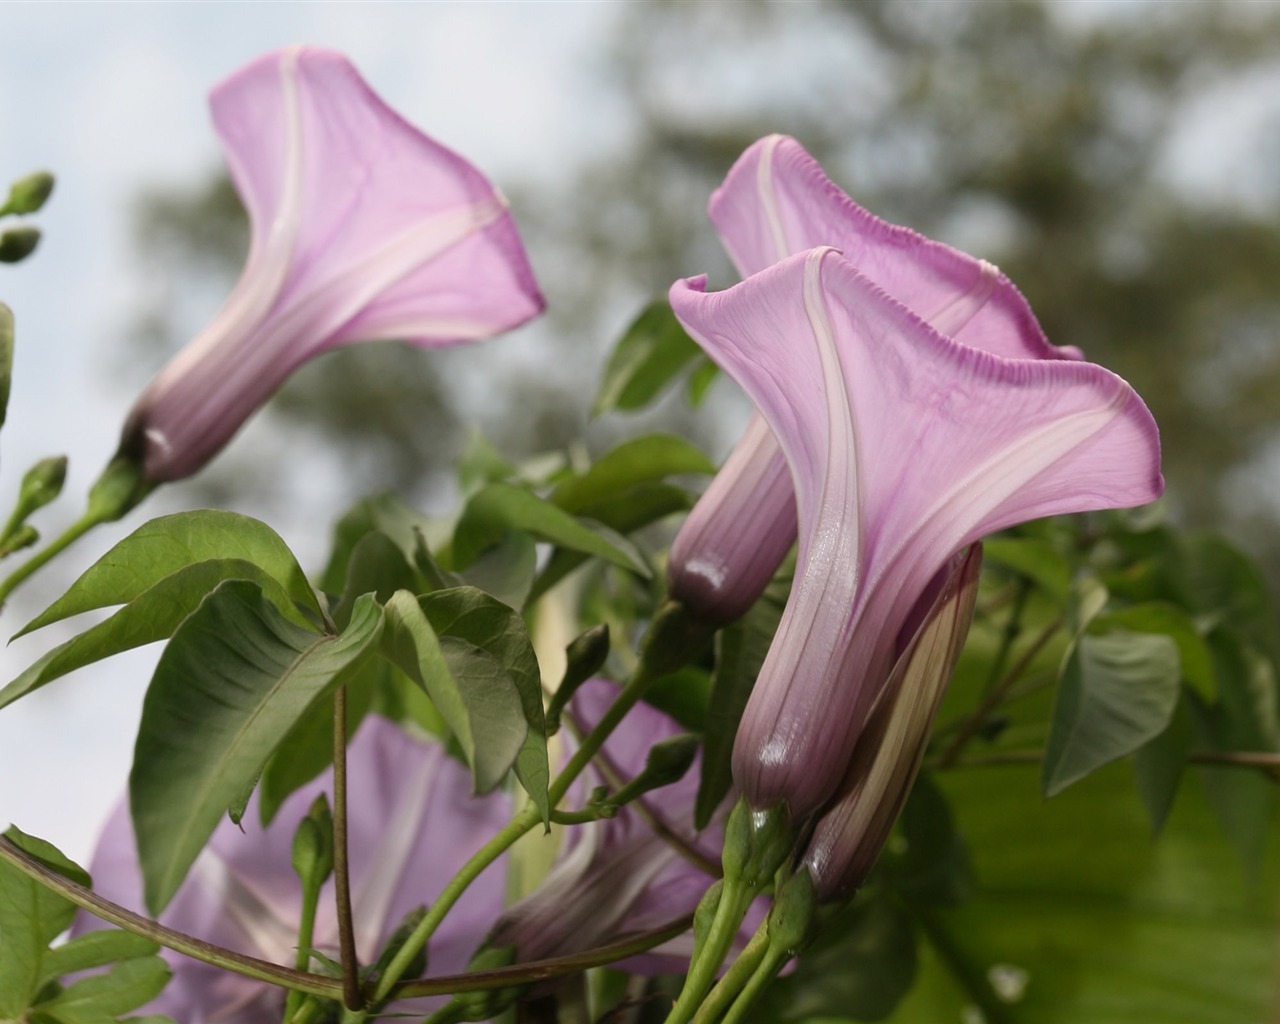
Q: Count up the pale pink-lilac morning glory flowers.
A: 5